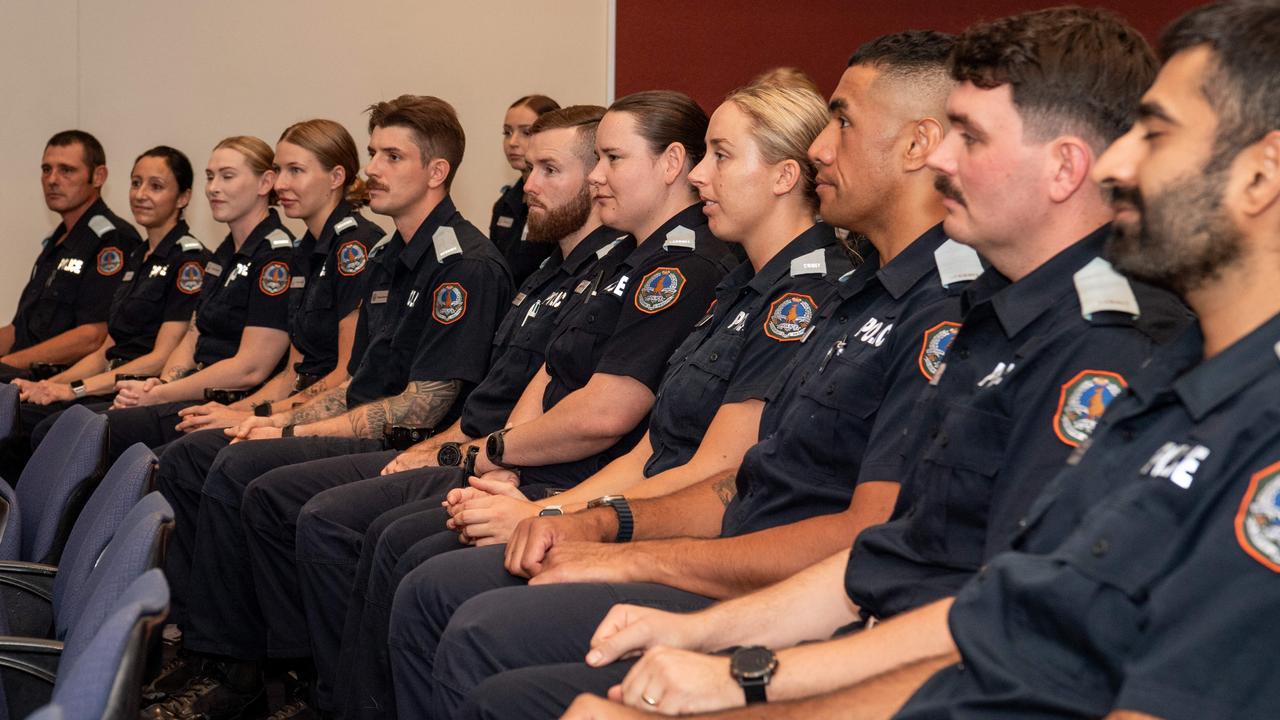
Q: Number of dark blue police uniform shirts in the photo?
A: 12